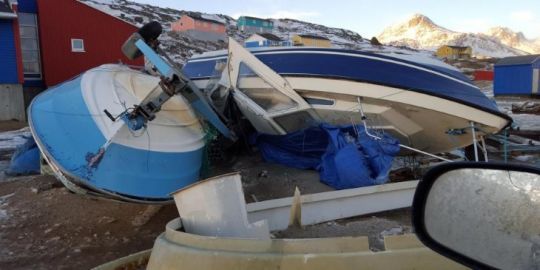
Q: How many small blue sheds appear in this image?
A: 1